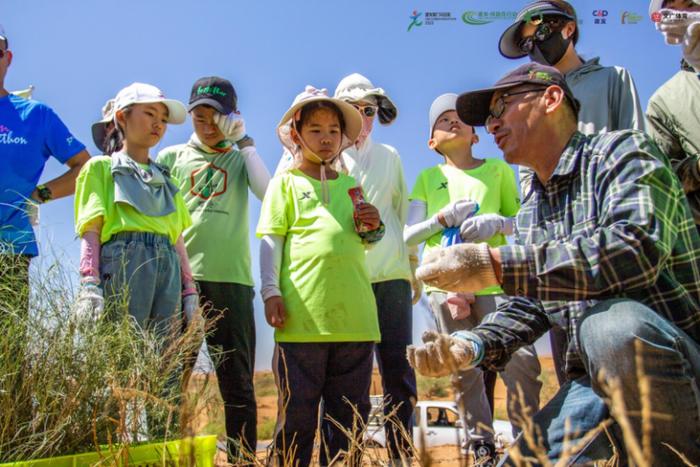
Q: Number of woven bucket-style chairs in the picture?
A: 0